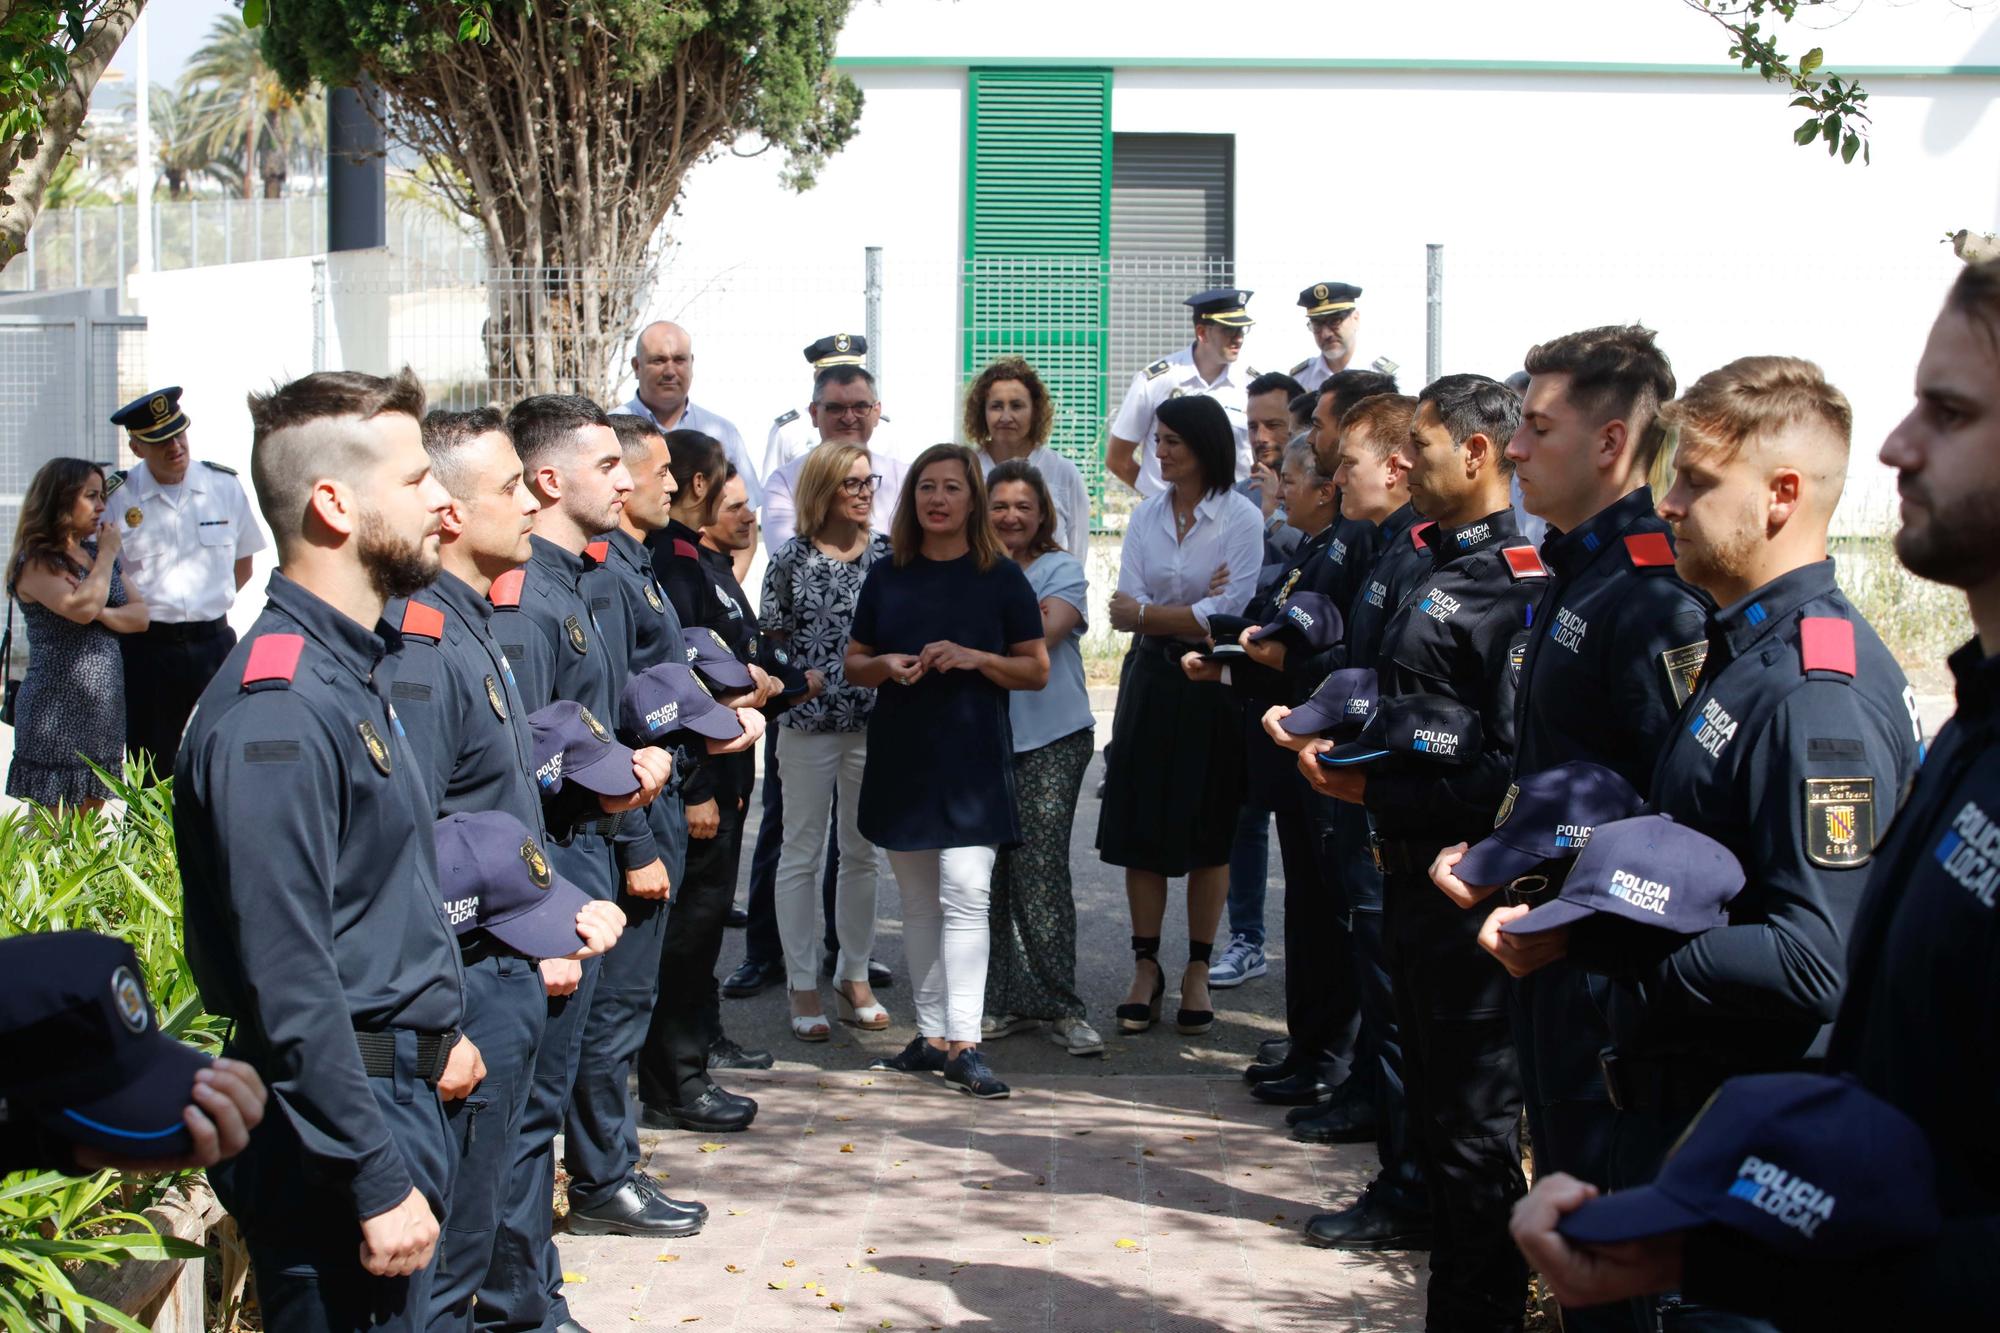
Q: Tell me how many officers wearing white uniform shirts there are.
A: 4